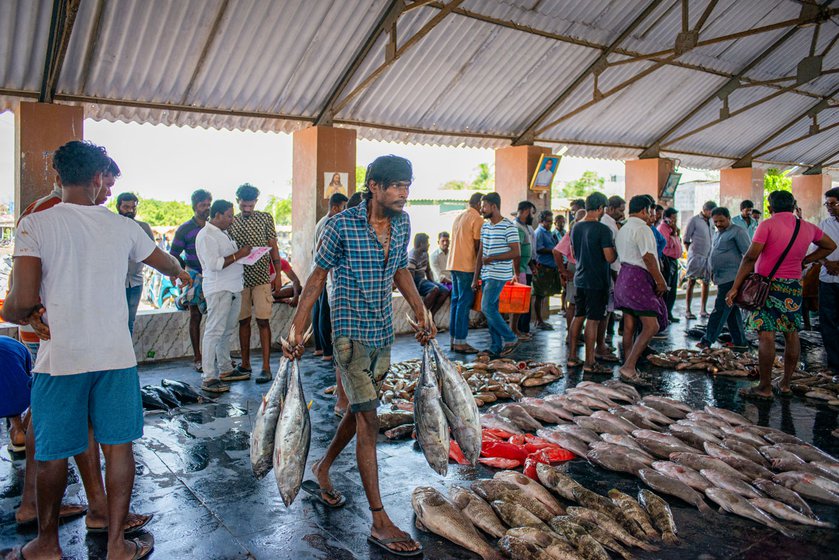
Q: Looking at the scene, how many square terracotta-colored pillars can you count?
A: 6